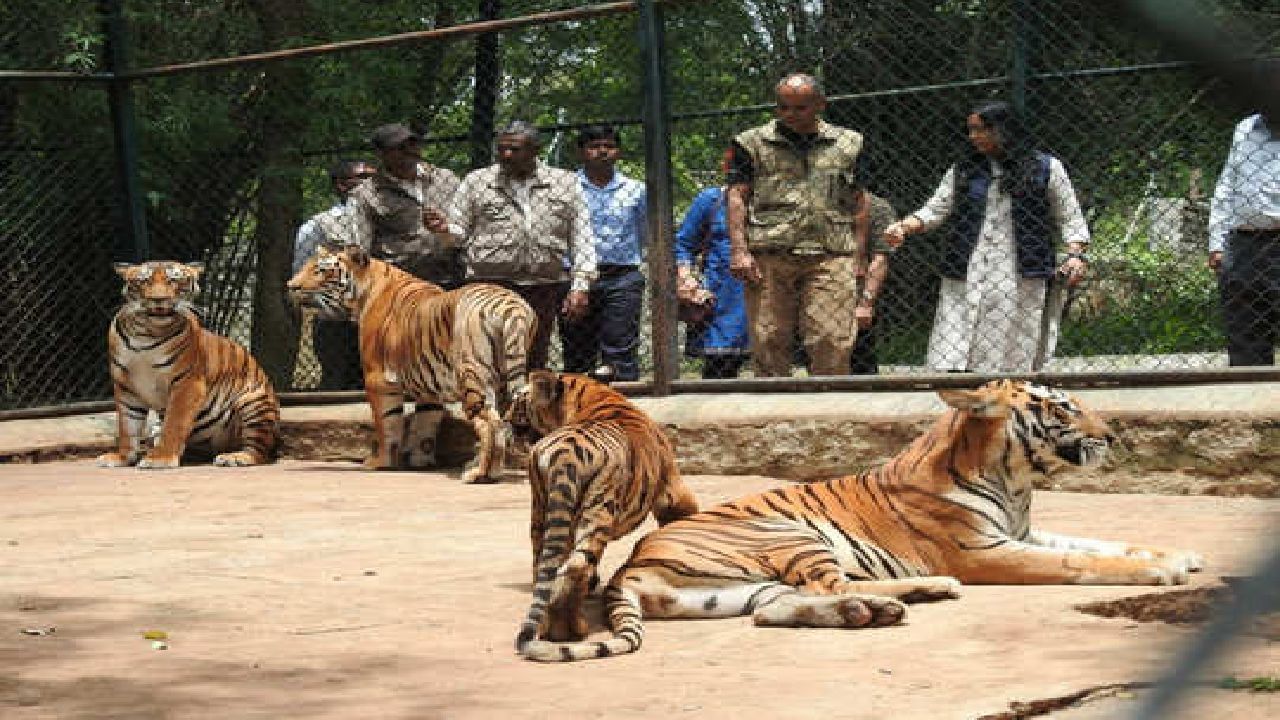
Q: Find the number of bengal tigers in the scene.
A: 4